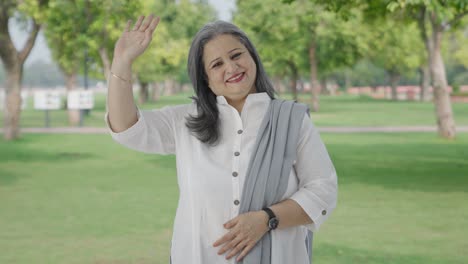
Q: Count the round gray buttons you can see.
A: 5